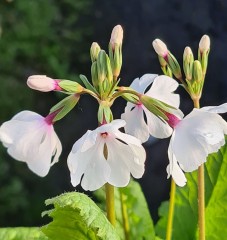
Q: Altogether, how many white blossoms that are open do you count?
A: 4